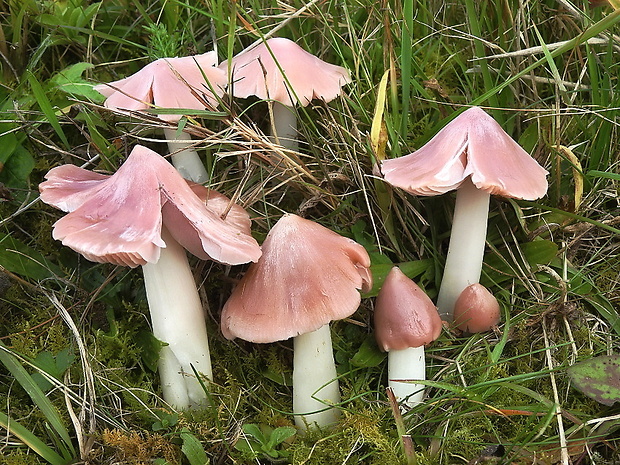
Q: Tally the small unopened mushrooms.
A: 2